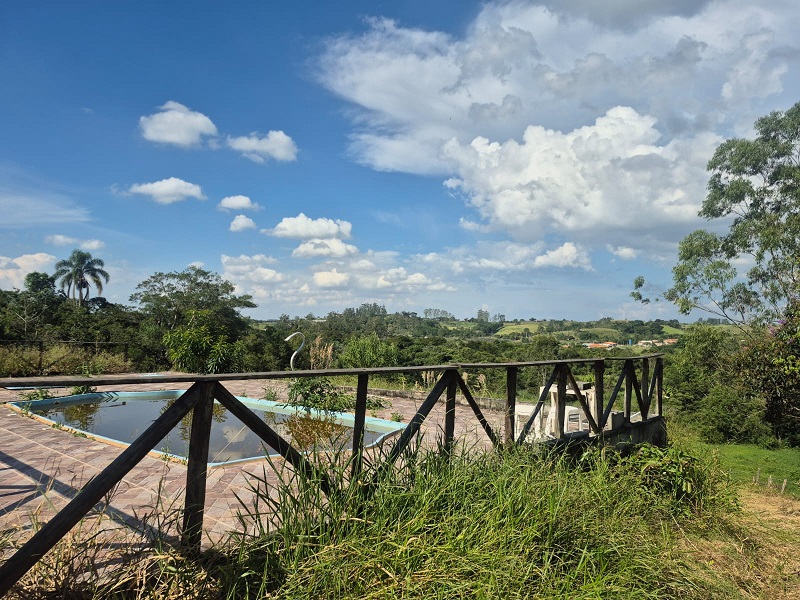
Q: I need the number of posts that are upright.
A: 9